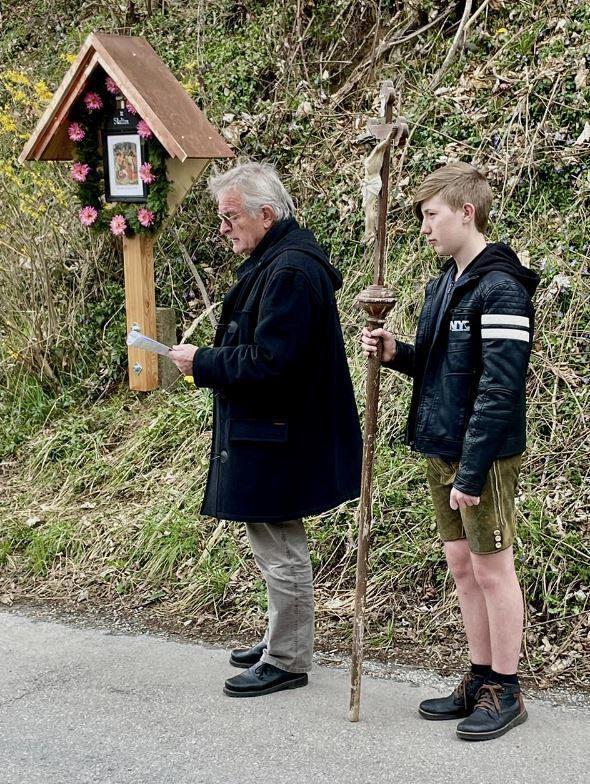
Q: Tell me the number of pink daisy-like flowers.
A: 10